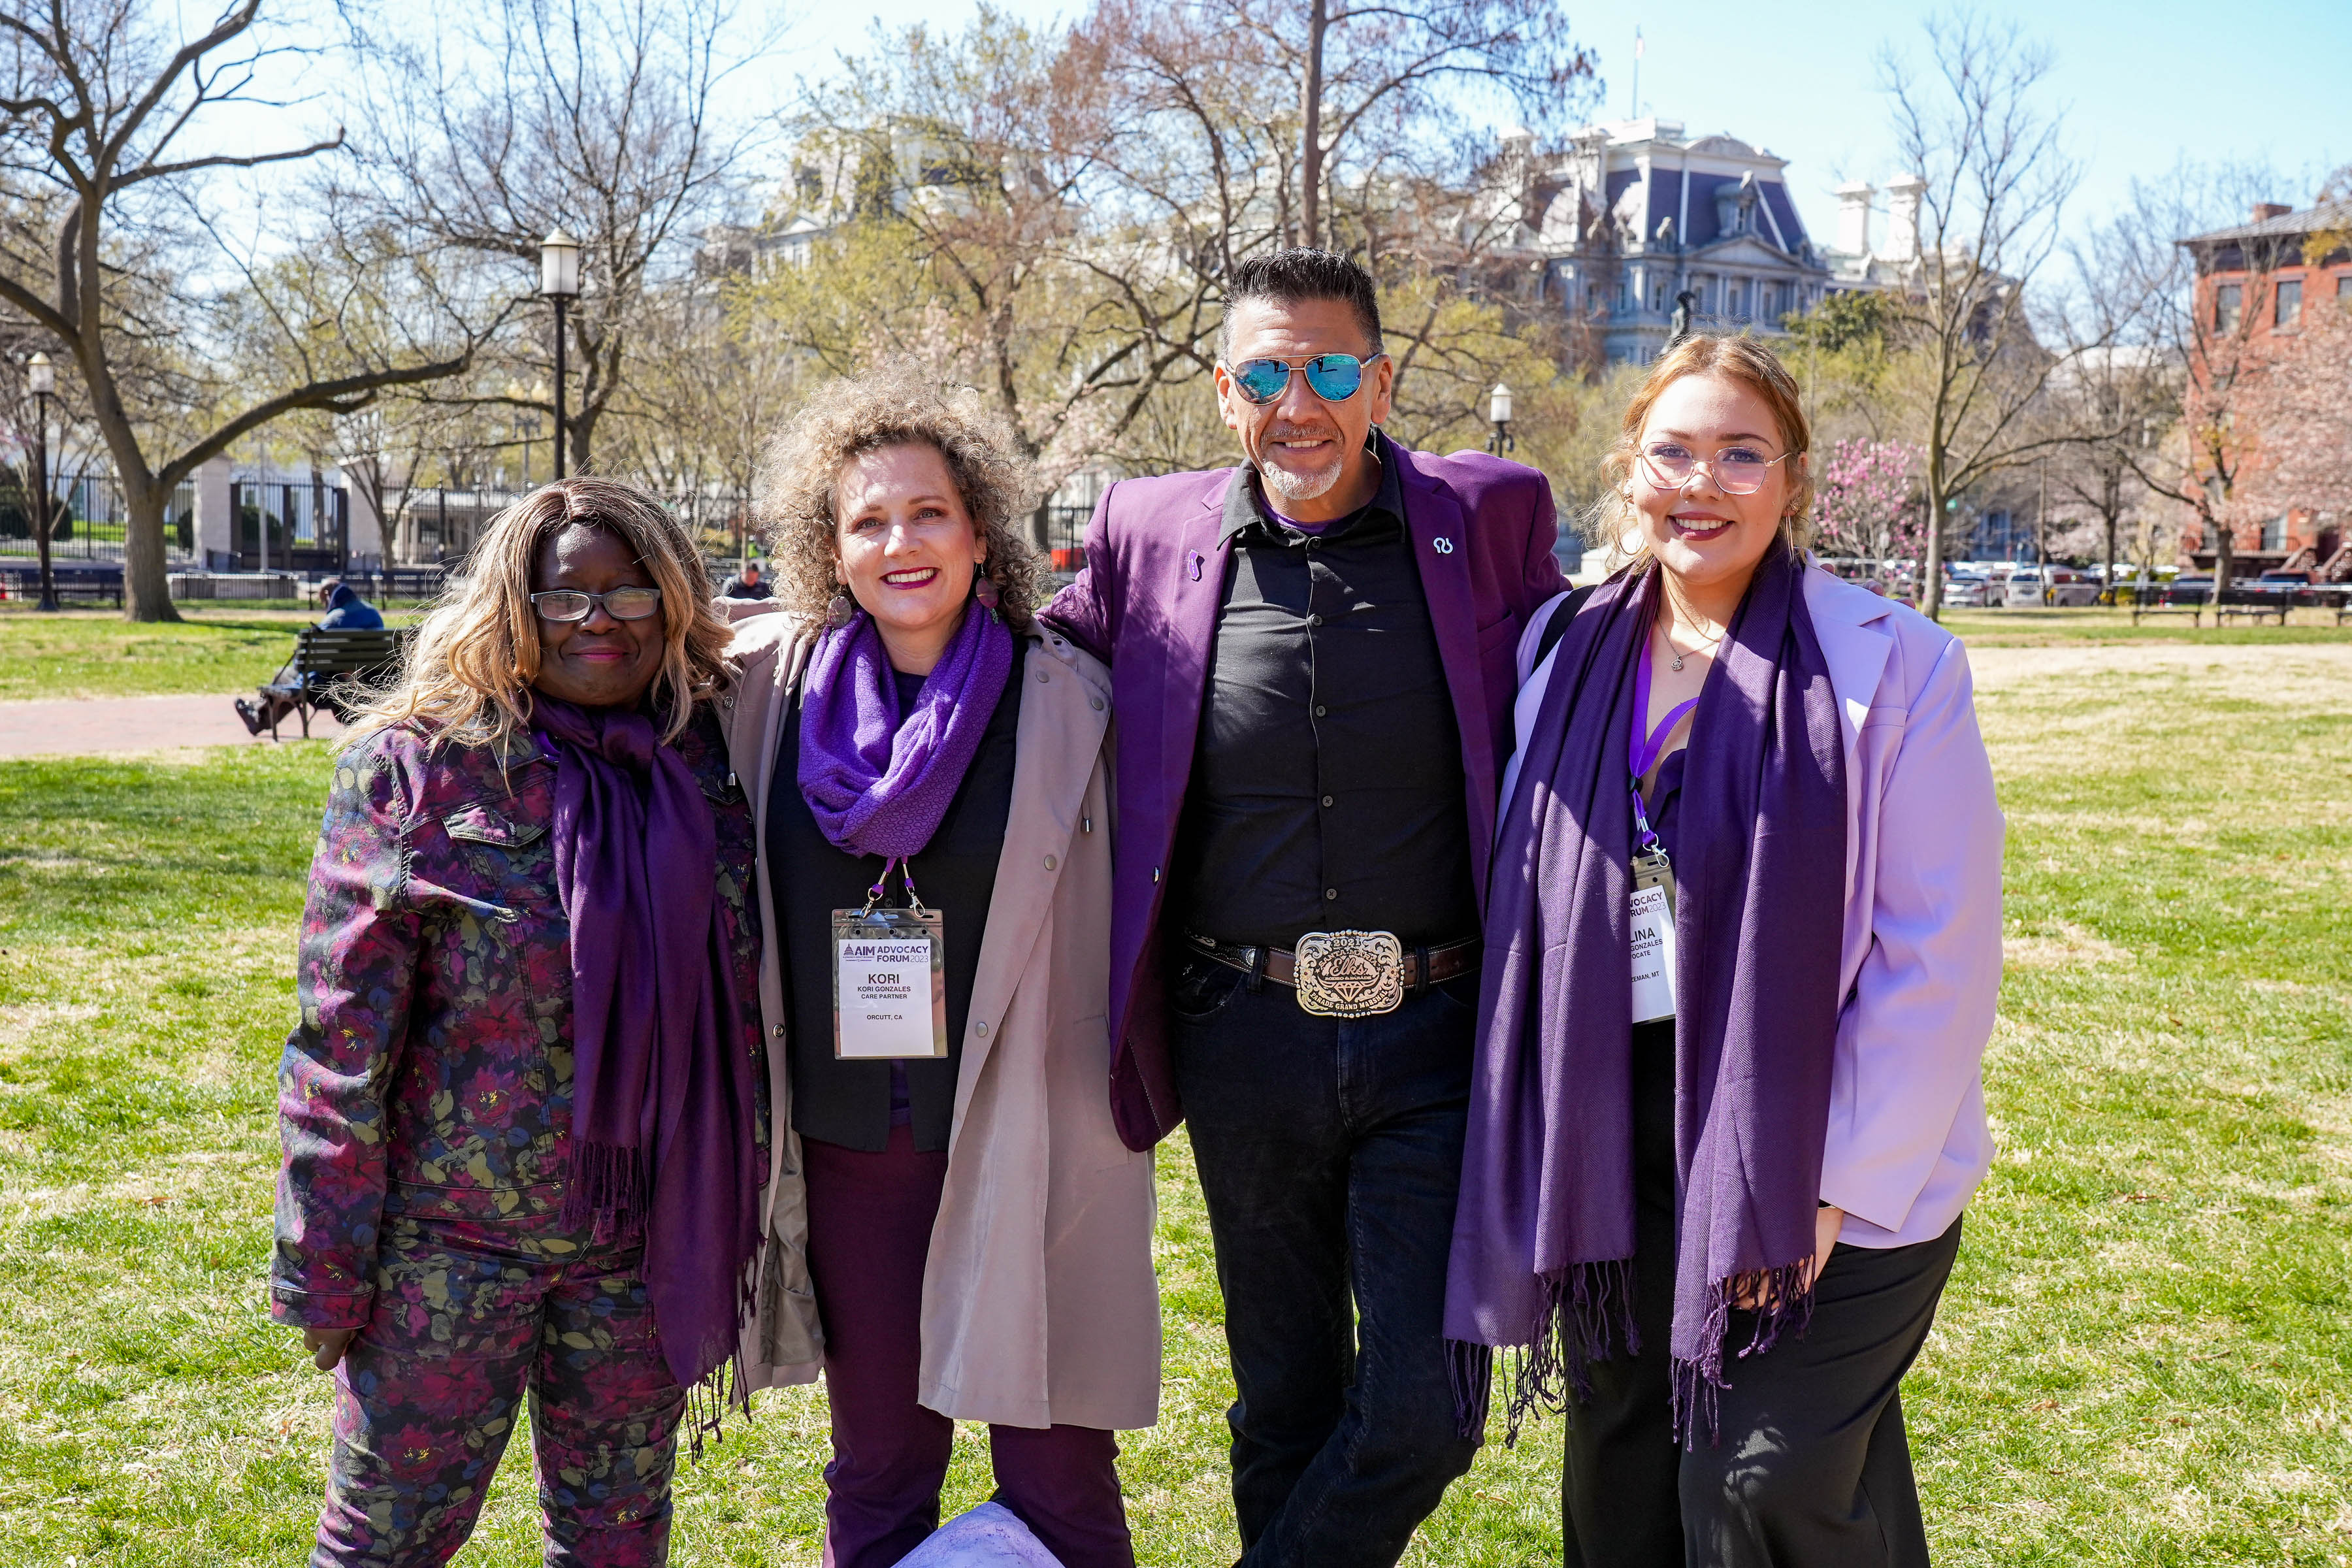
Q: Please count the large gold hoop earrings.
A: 2